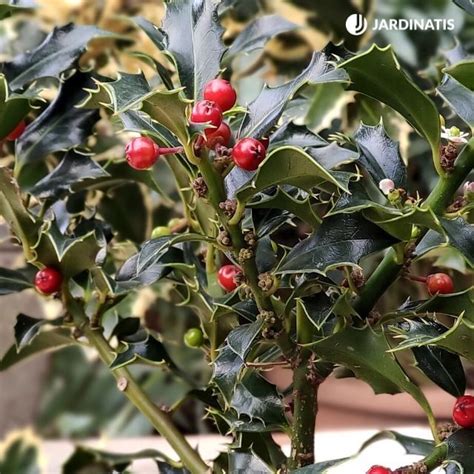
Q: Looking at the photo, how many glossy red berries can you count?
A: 11